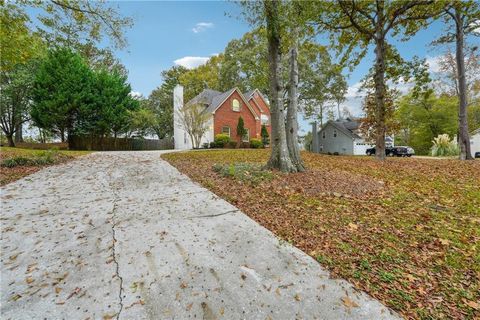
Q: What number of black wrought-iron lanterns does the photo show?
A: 0